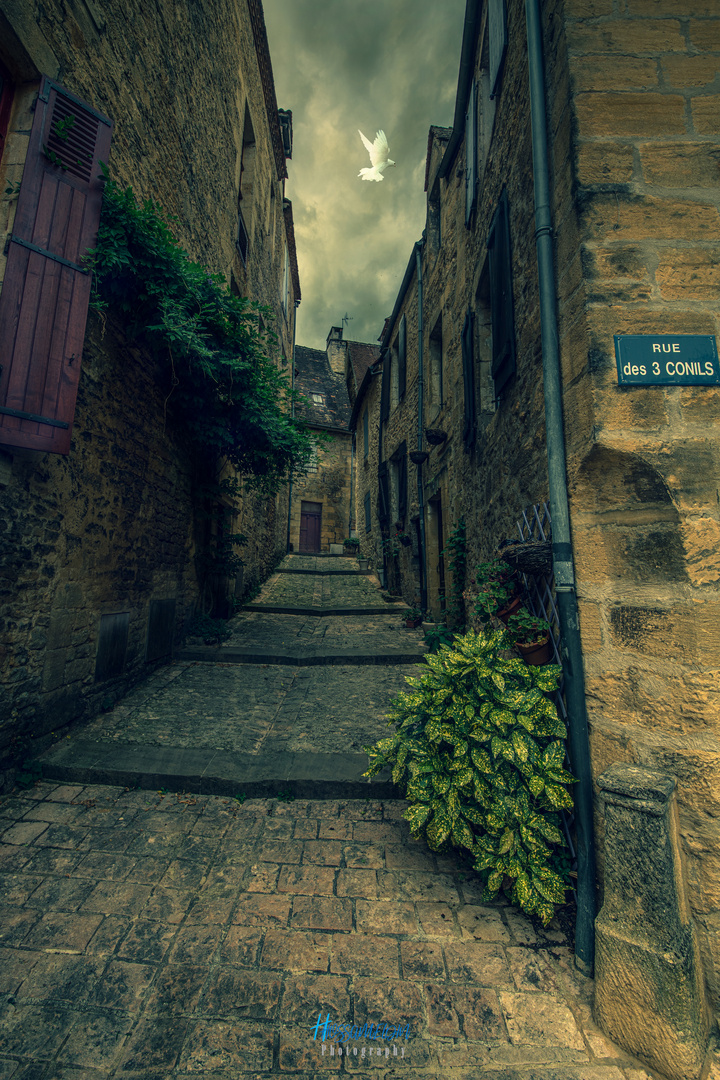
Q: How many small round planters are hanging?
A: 2